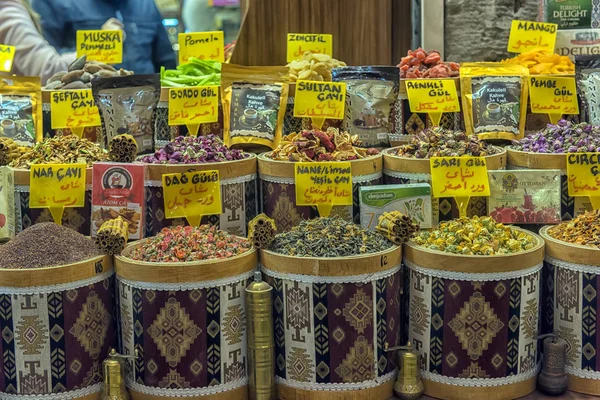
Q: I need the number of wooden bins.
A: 15